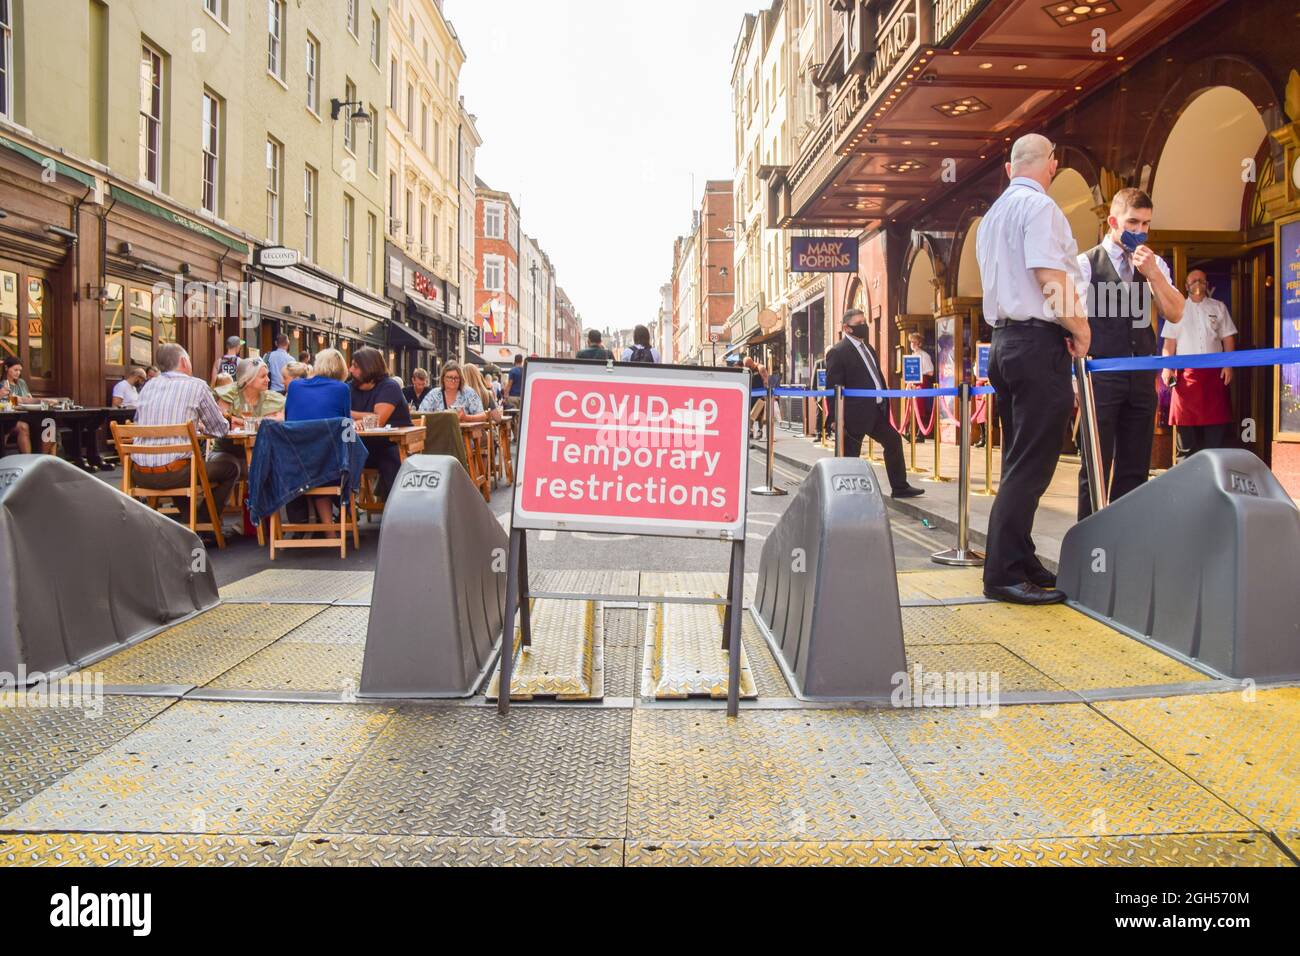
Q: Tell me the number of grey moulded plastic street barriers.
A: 4